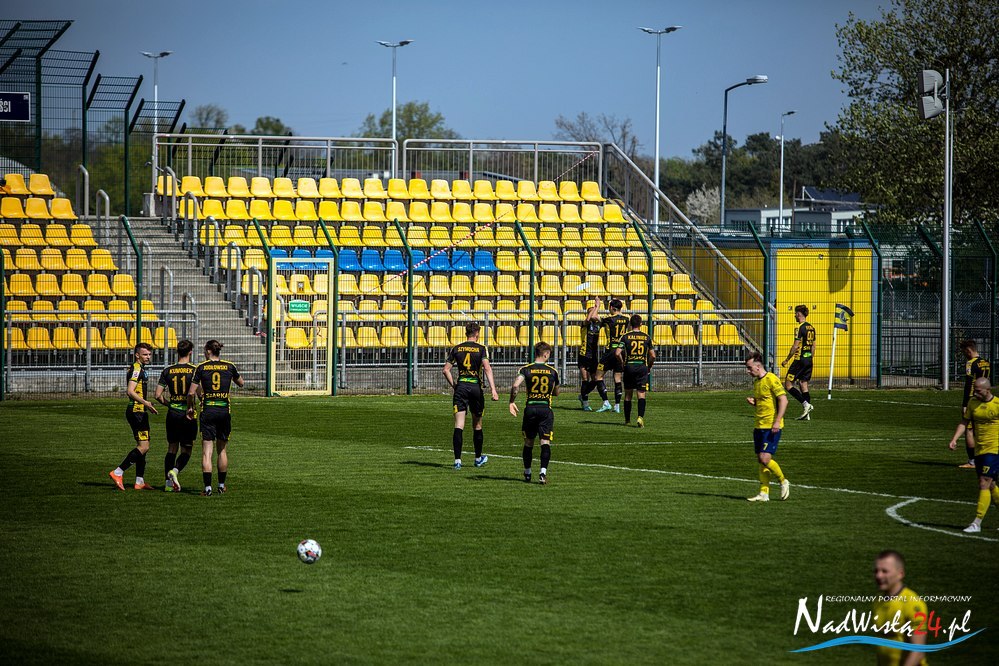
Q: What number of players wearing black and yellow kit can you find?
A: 10